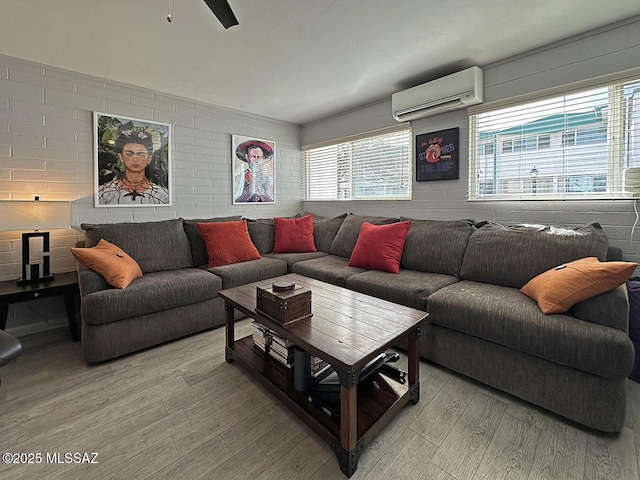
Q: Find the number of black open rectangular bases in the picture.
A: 1